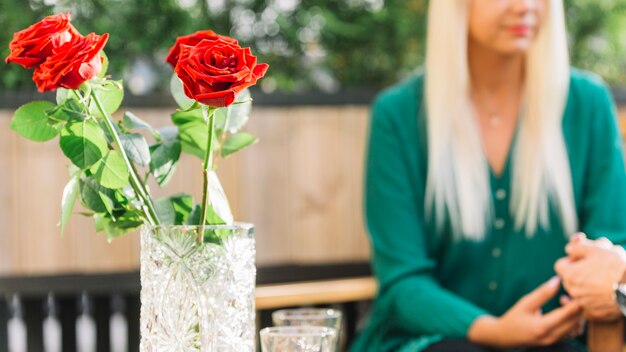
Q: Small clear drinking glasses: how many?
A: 2